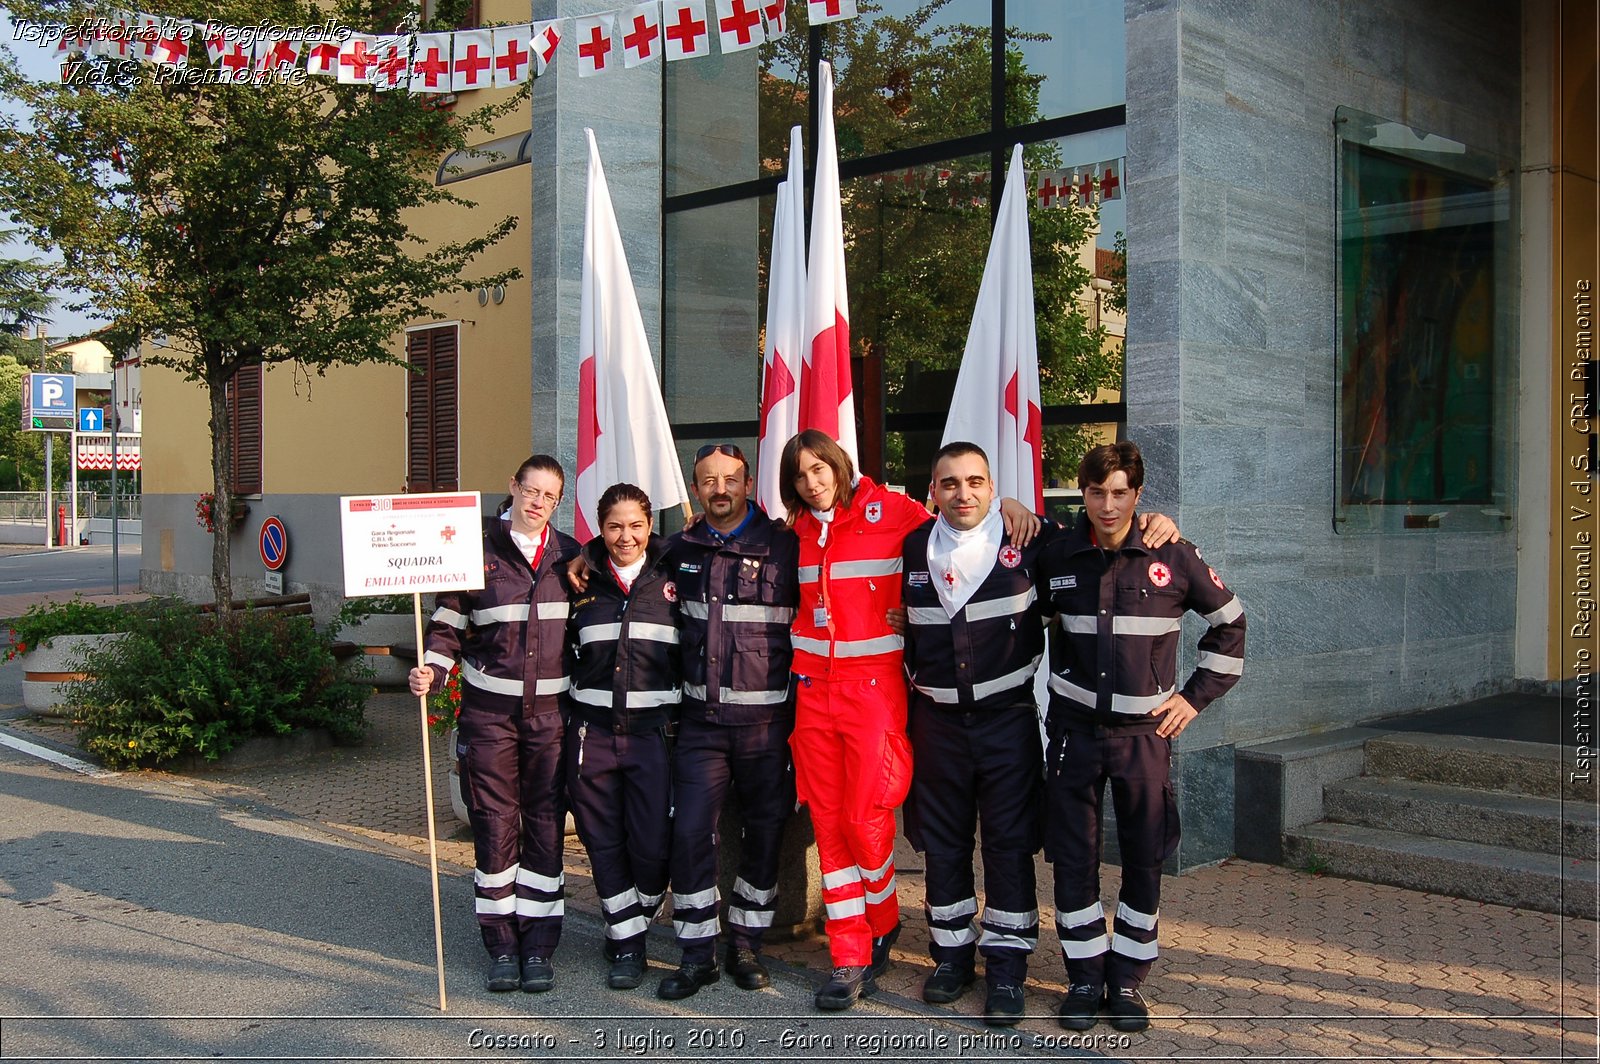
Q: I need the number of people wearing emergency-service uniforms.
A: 6